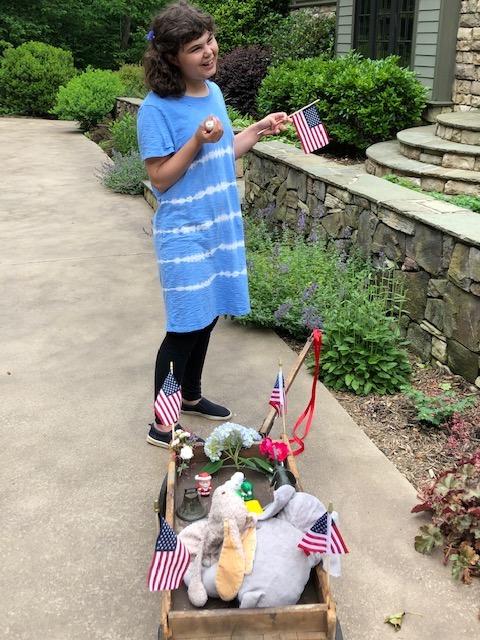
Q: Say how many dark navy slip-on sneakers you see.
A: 2